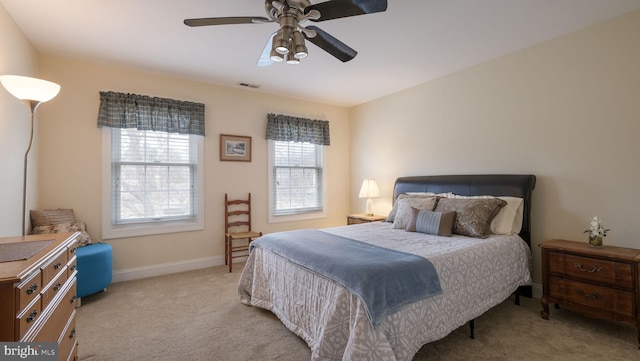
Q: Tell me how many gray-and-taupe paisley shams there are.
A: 2